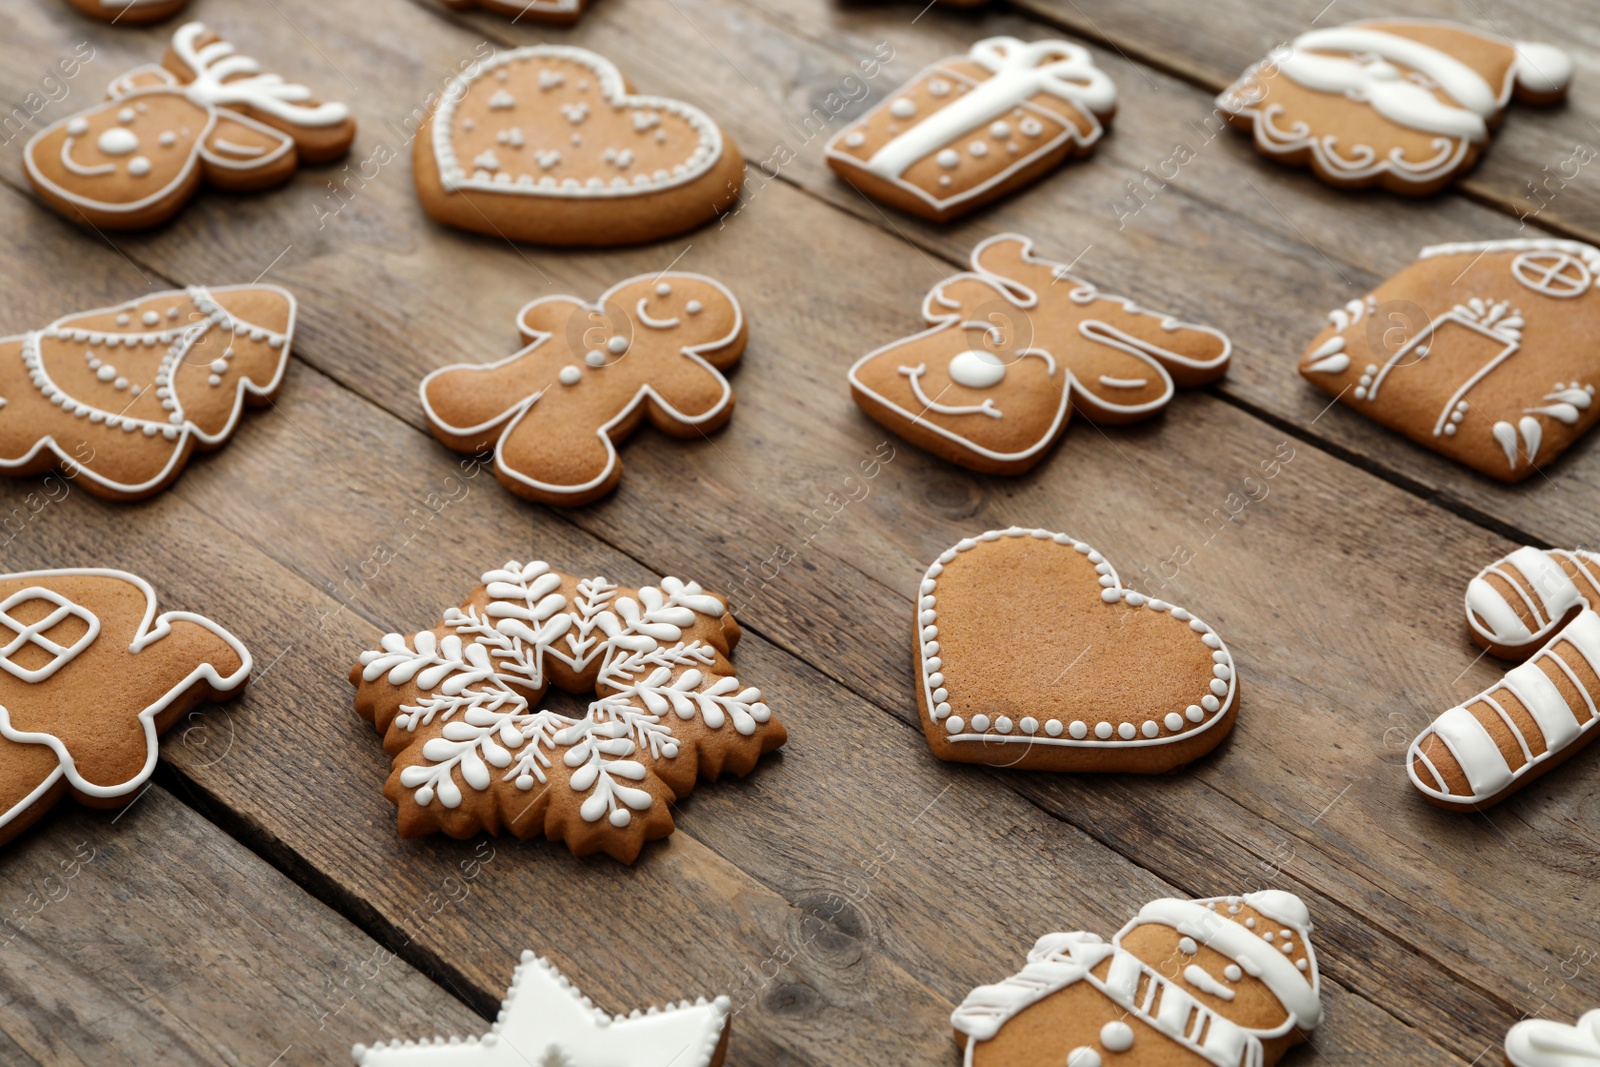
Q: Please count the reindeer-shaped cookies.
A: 2